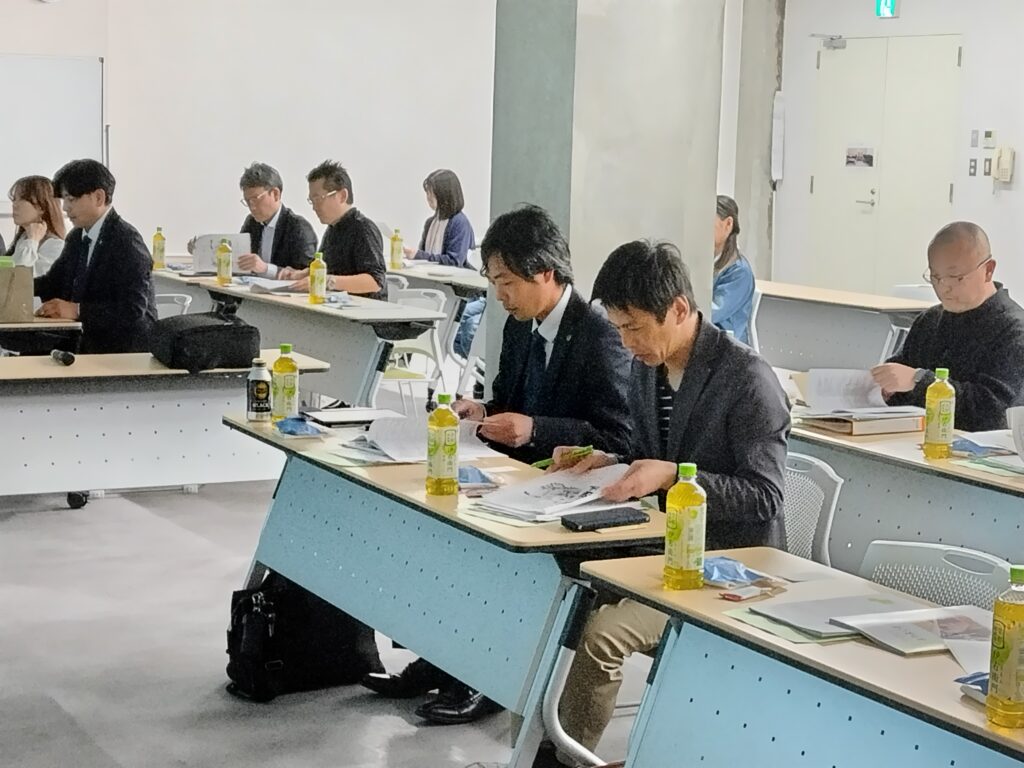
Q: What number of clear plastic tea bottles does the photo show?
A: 9